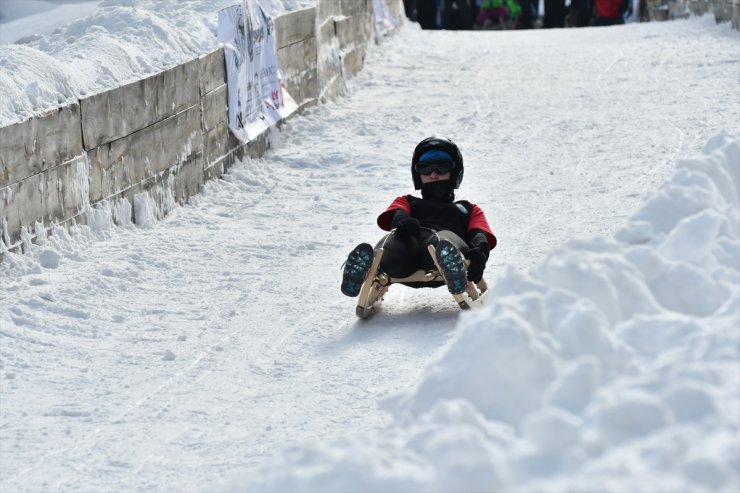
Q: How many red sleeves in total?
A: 2